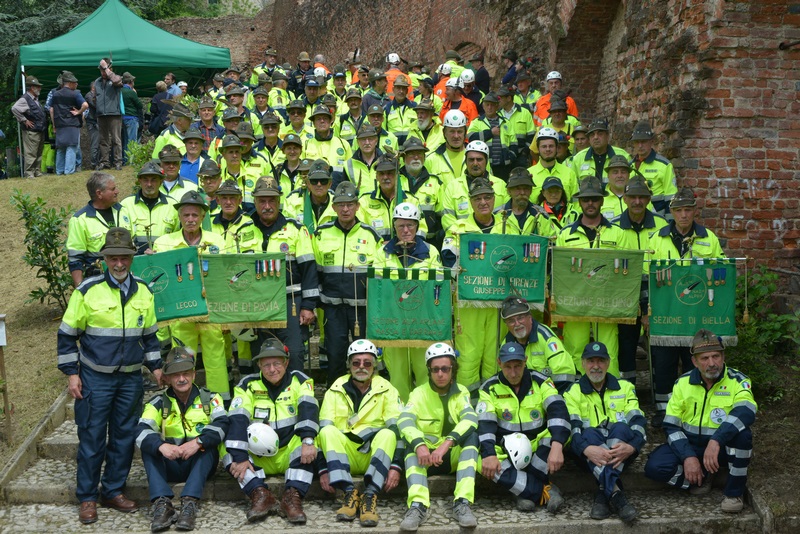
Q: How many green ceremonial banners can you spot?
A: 6